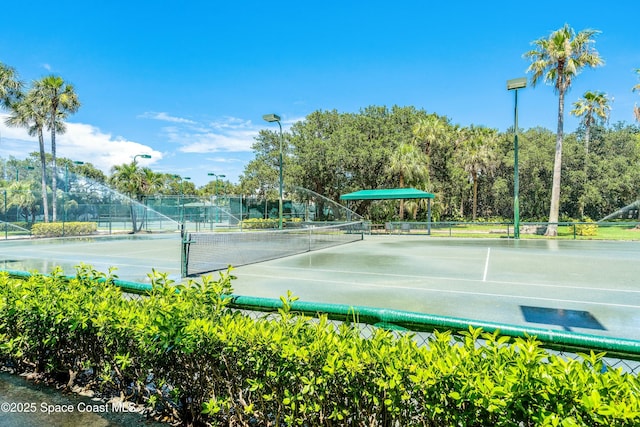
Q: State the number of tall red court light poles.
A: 0